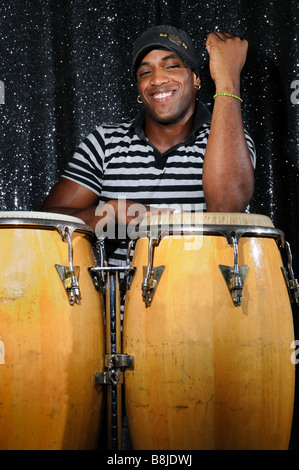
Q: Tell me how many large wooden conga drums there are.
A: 2